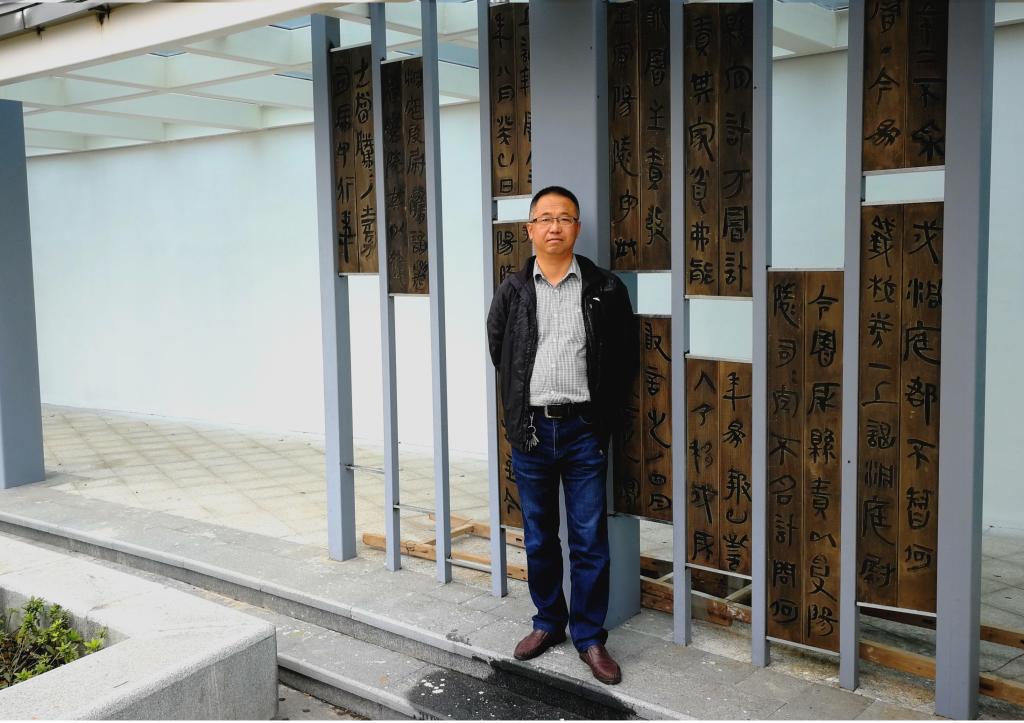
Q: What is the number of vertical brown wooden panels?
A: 11